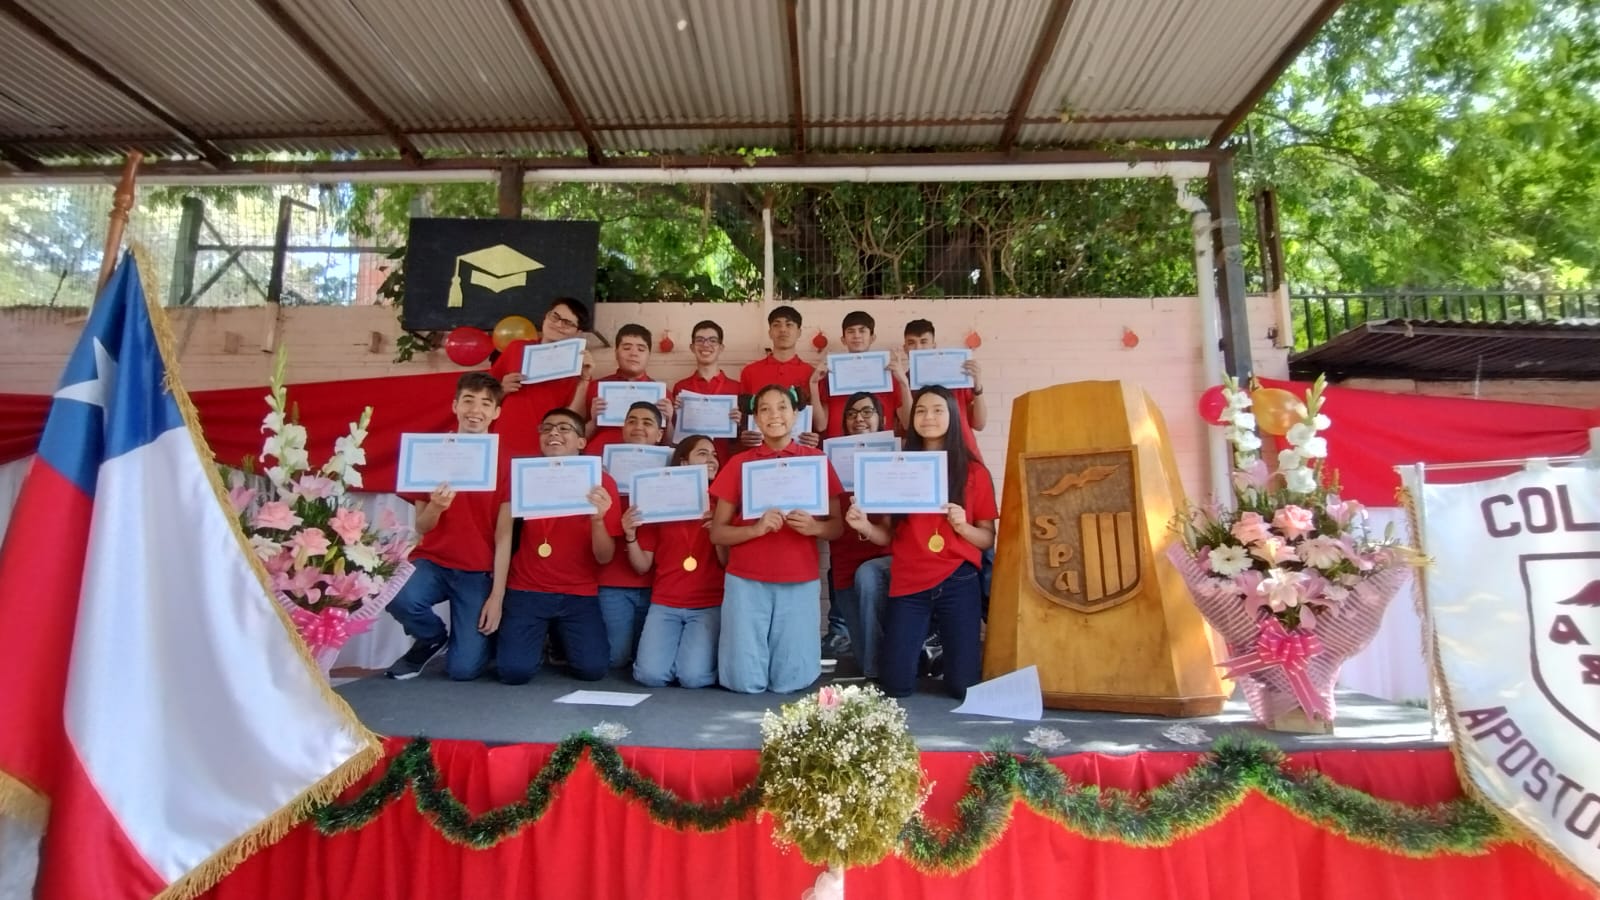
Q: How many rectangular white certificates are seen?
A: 13